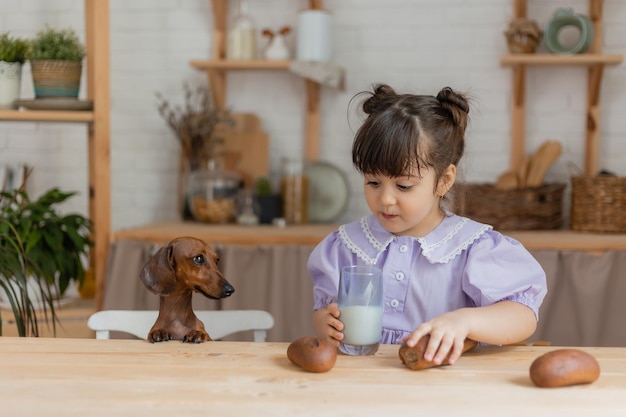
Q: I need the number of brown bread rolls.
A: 3